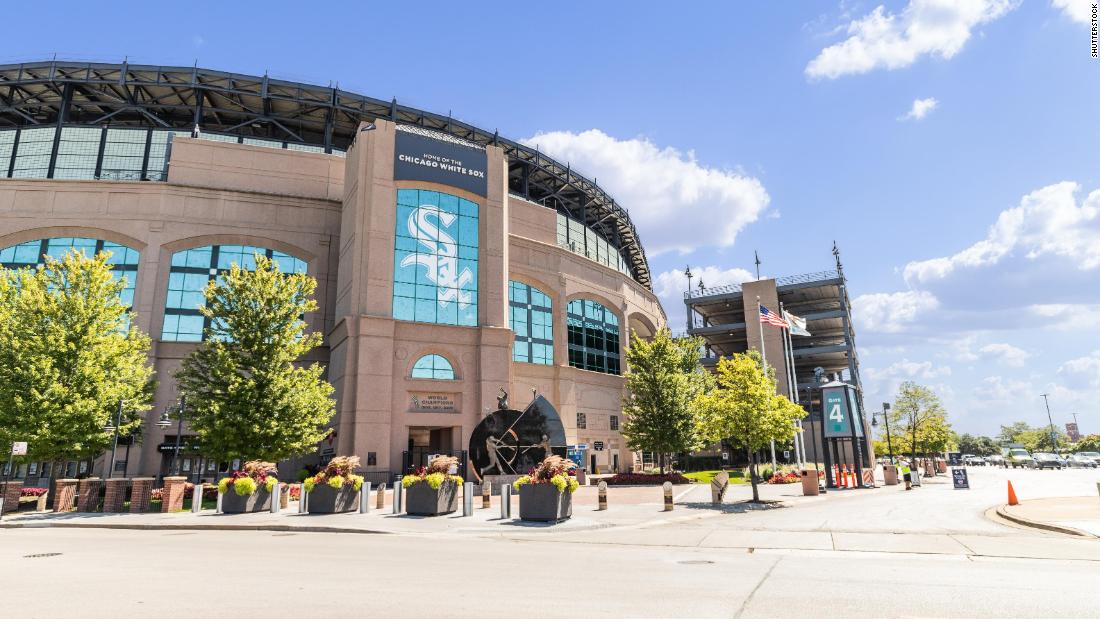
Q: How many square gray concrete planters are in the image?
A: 4